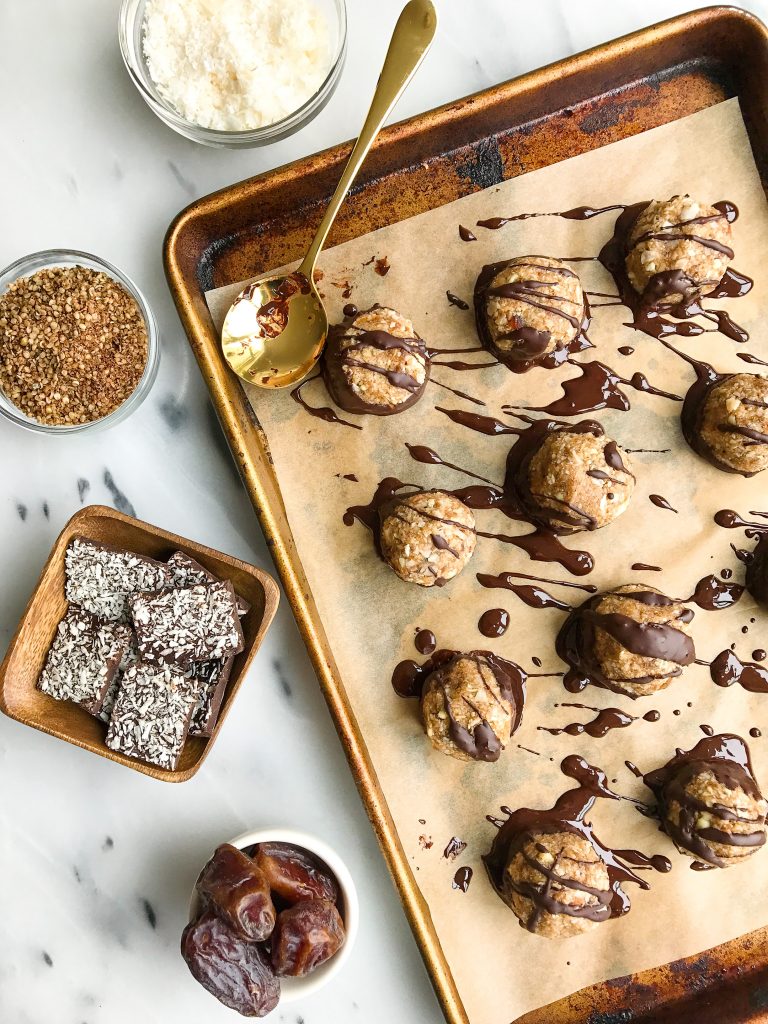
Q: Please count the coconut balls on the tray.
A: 11